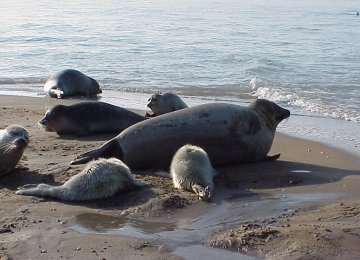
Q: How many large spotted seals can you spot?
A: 1